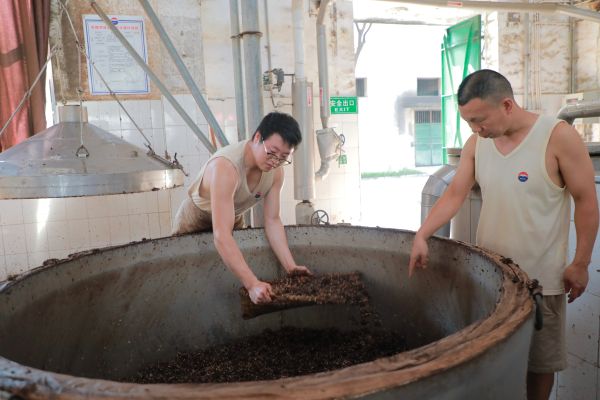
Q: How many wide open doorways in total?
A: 1